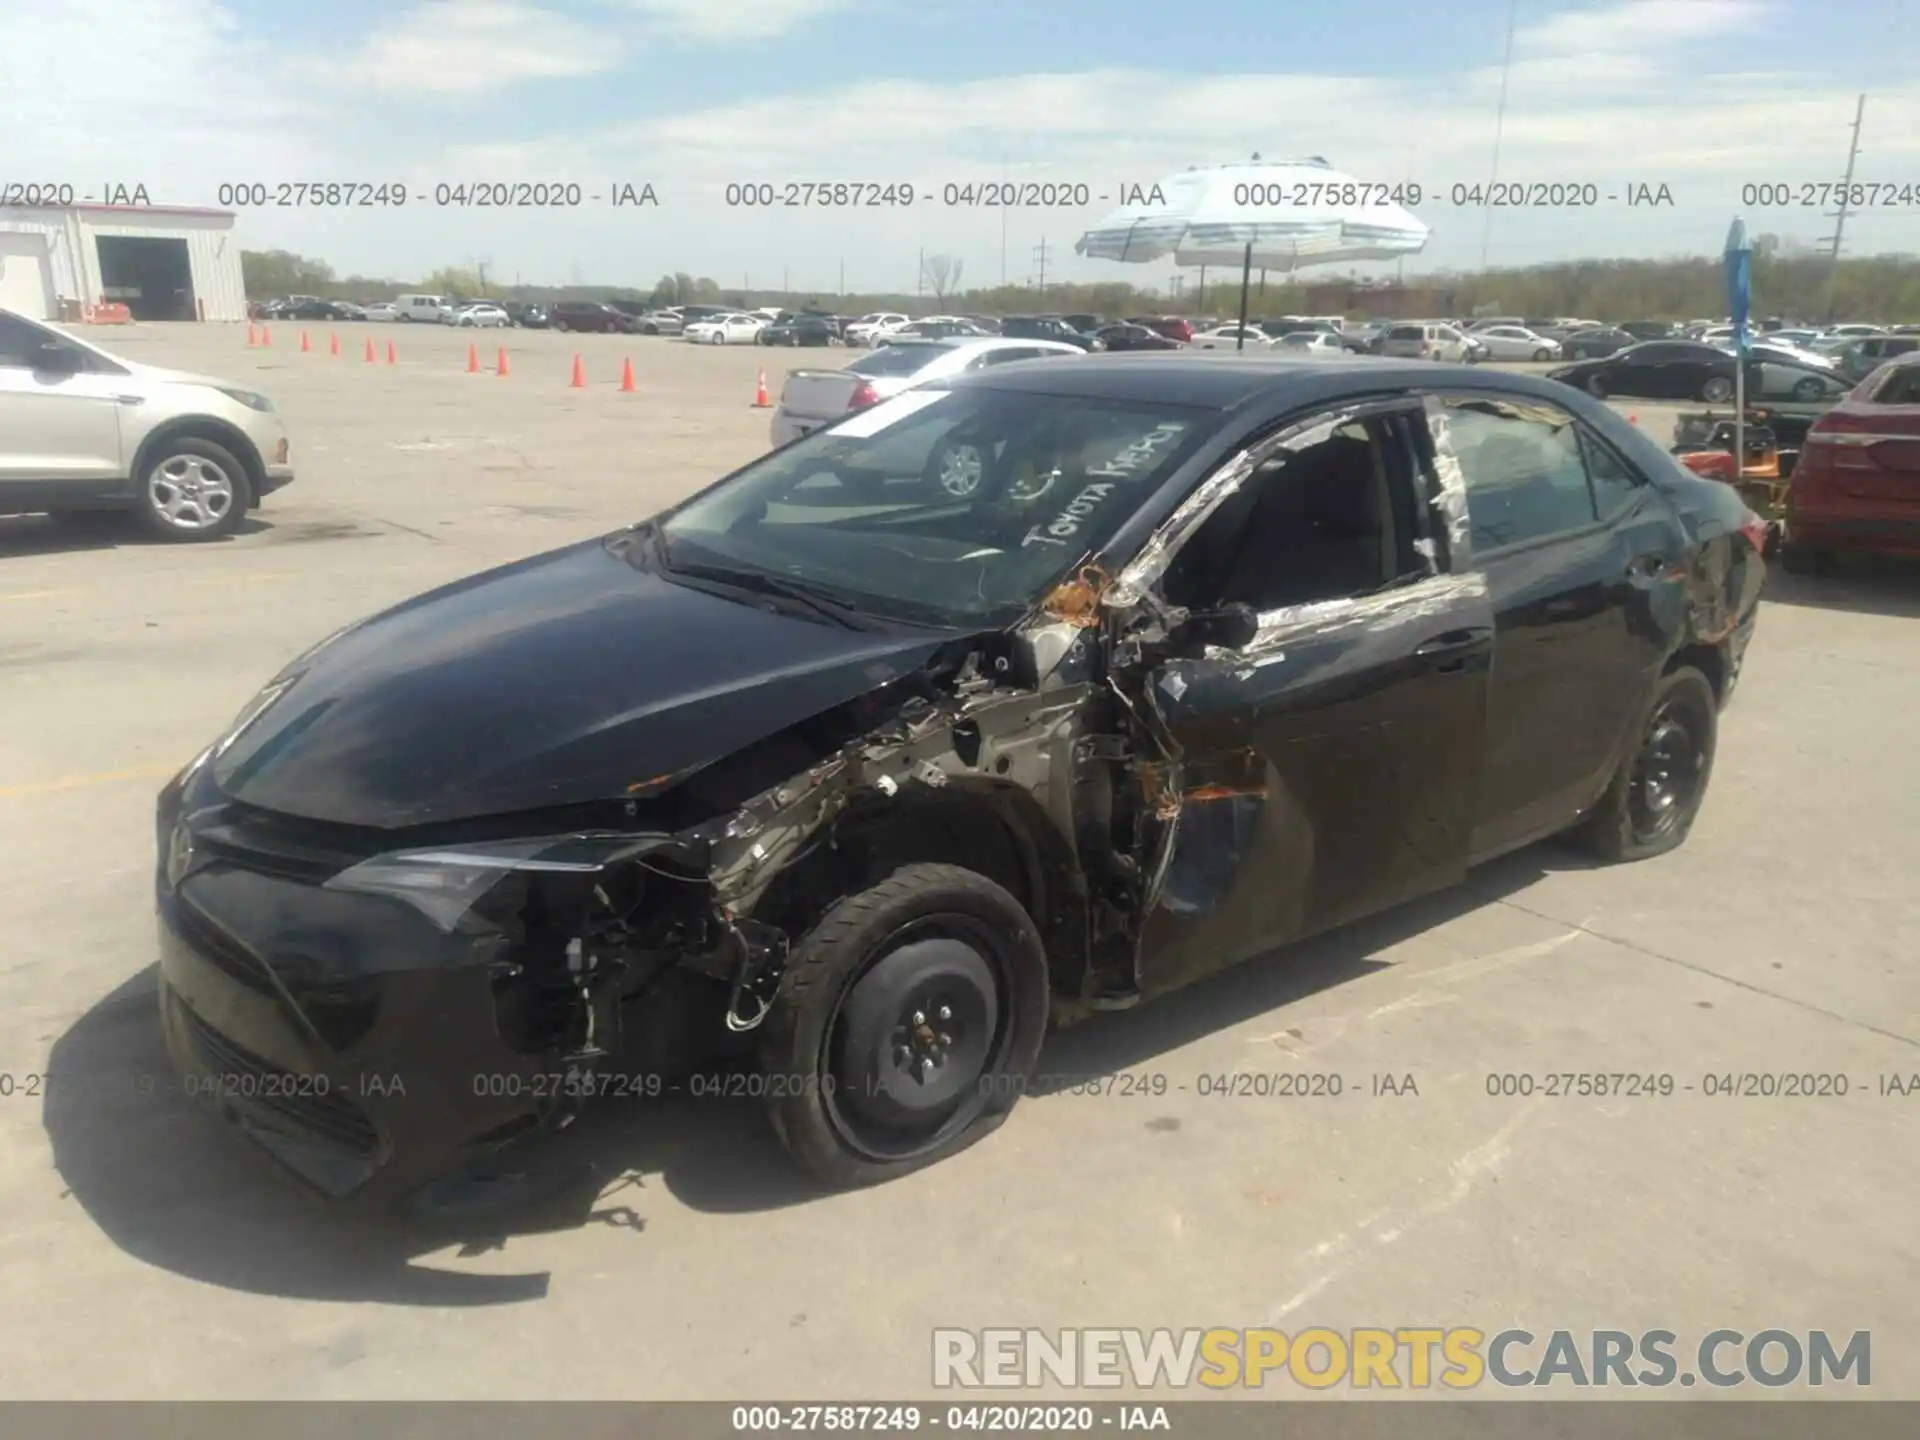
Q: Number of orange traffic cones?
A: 11